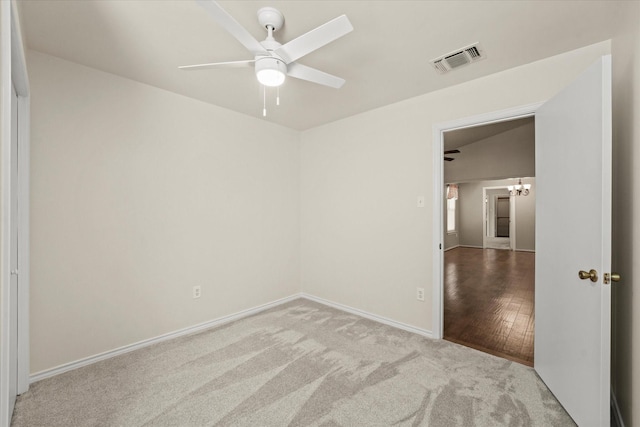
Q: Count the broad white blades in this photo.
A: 4